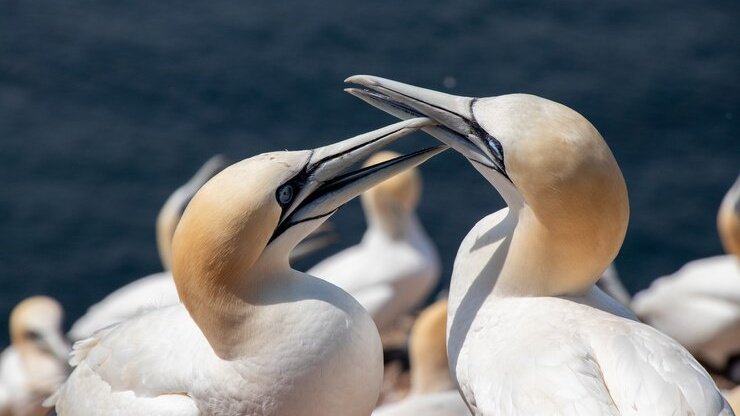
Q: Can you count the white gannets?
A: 7